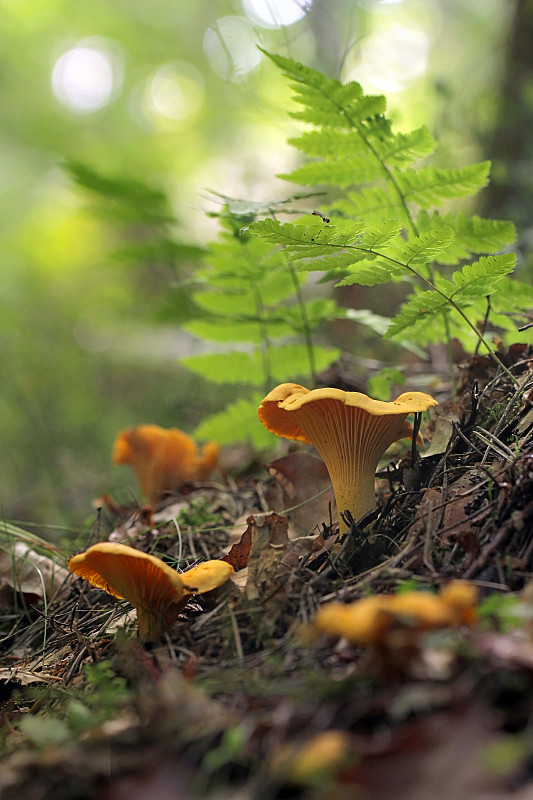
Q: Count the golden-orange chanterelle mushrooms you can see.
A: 4